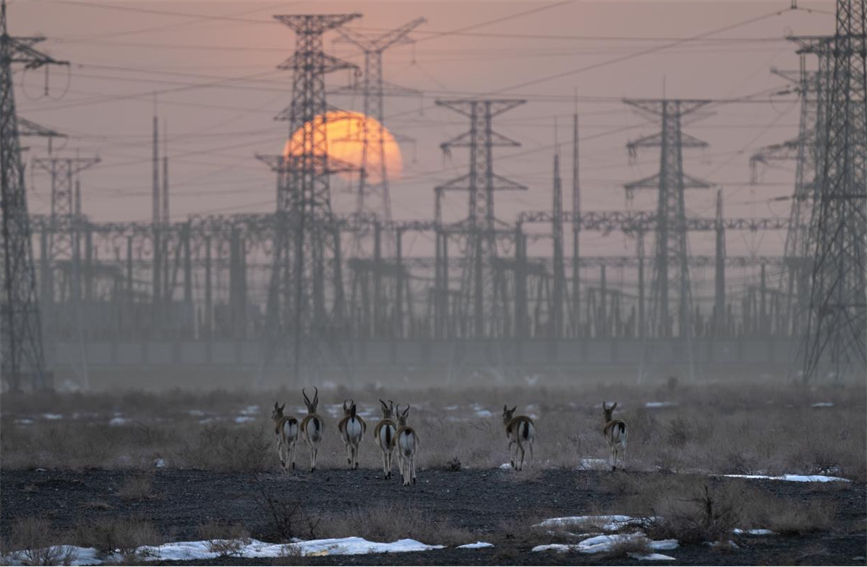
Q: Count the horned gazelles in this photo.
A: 4